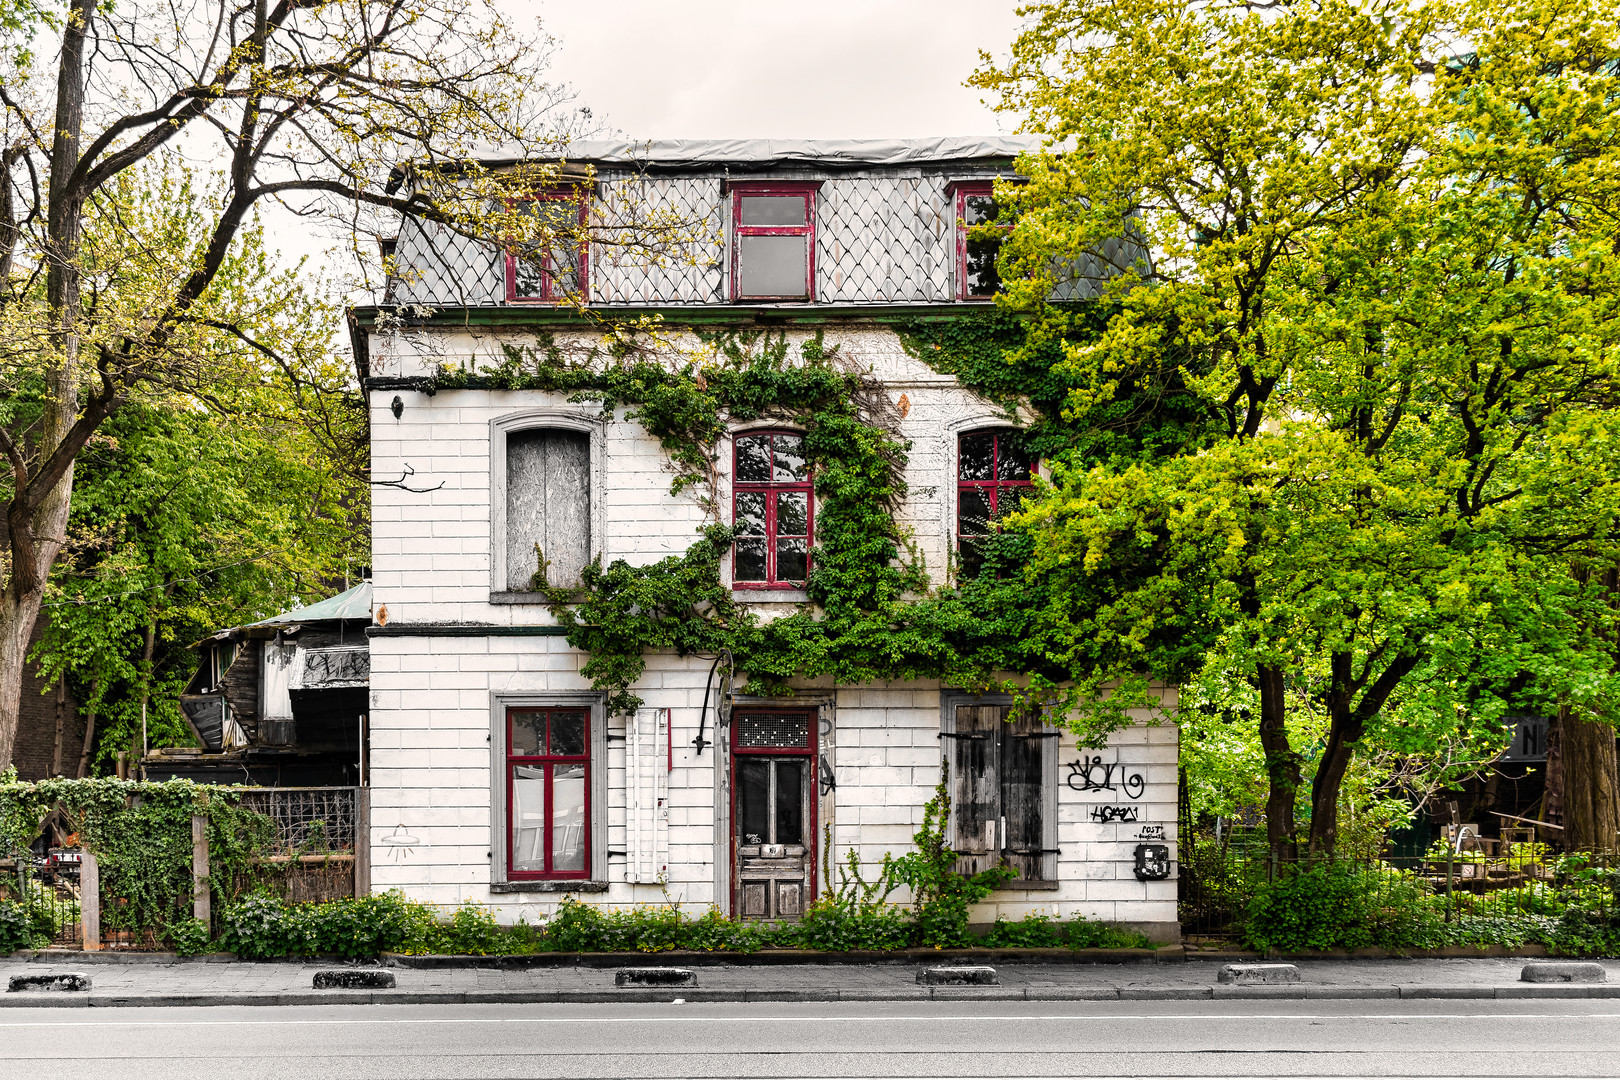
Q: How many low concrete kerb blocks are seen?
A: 6